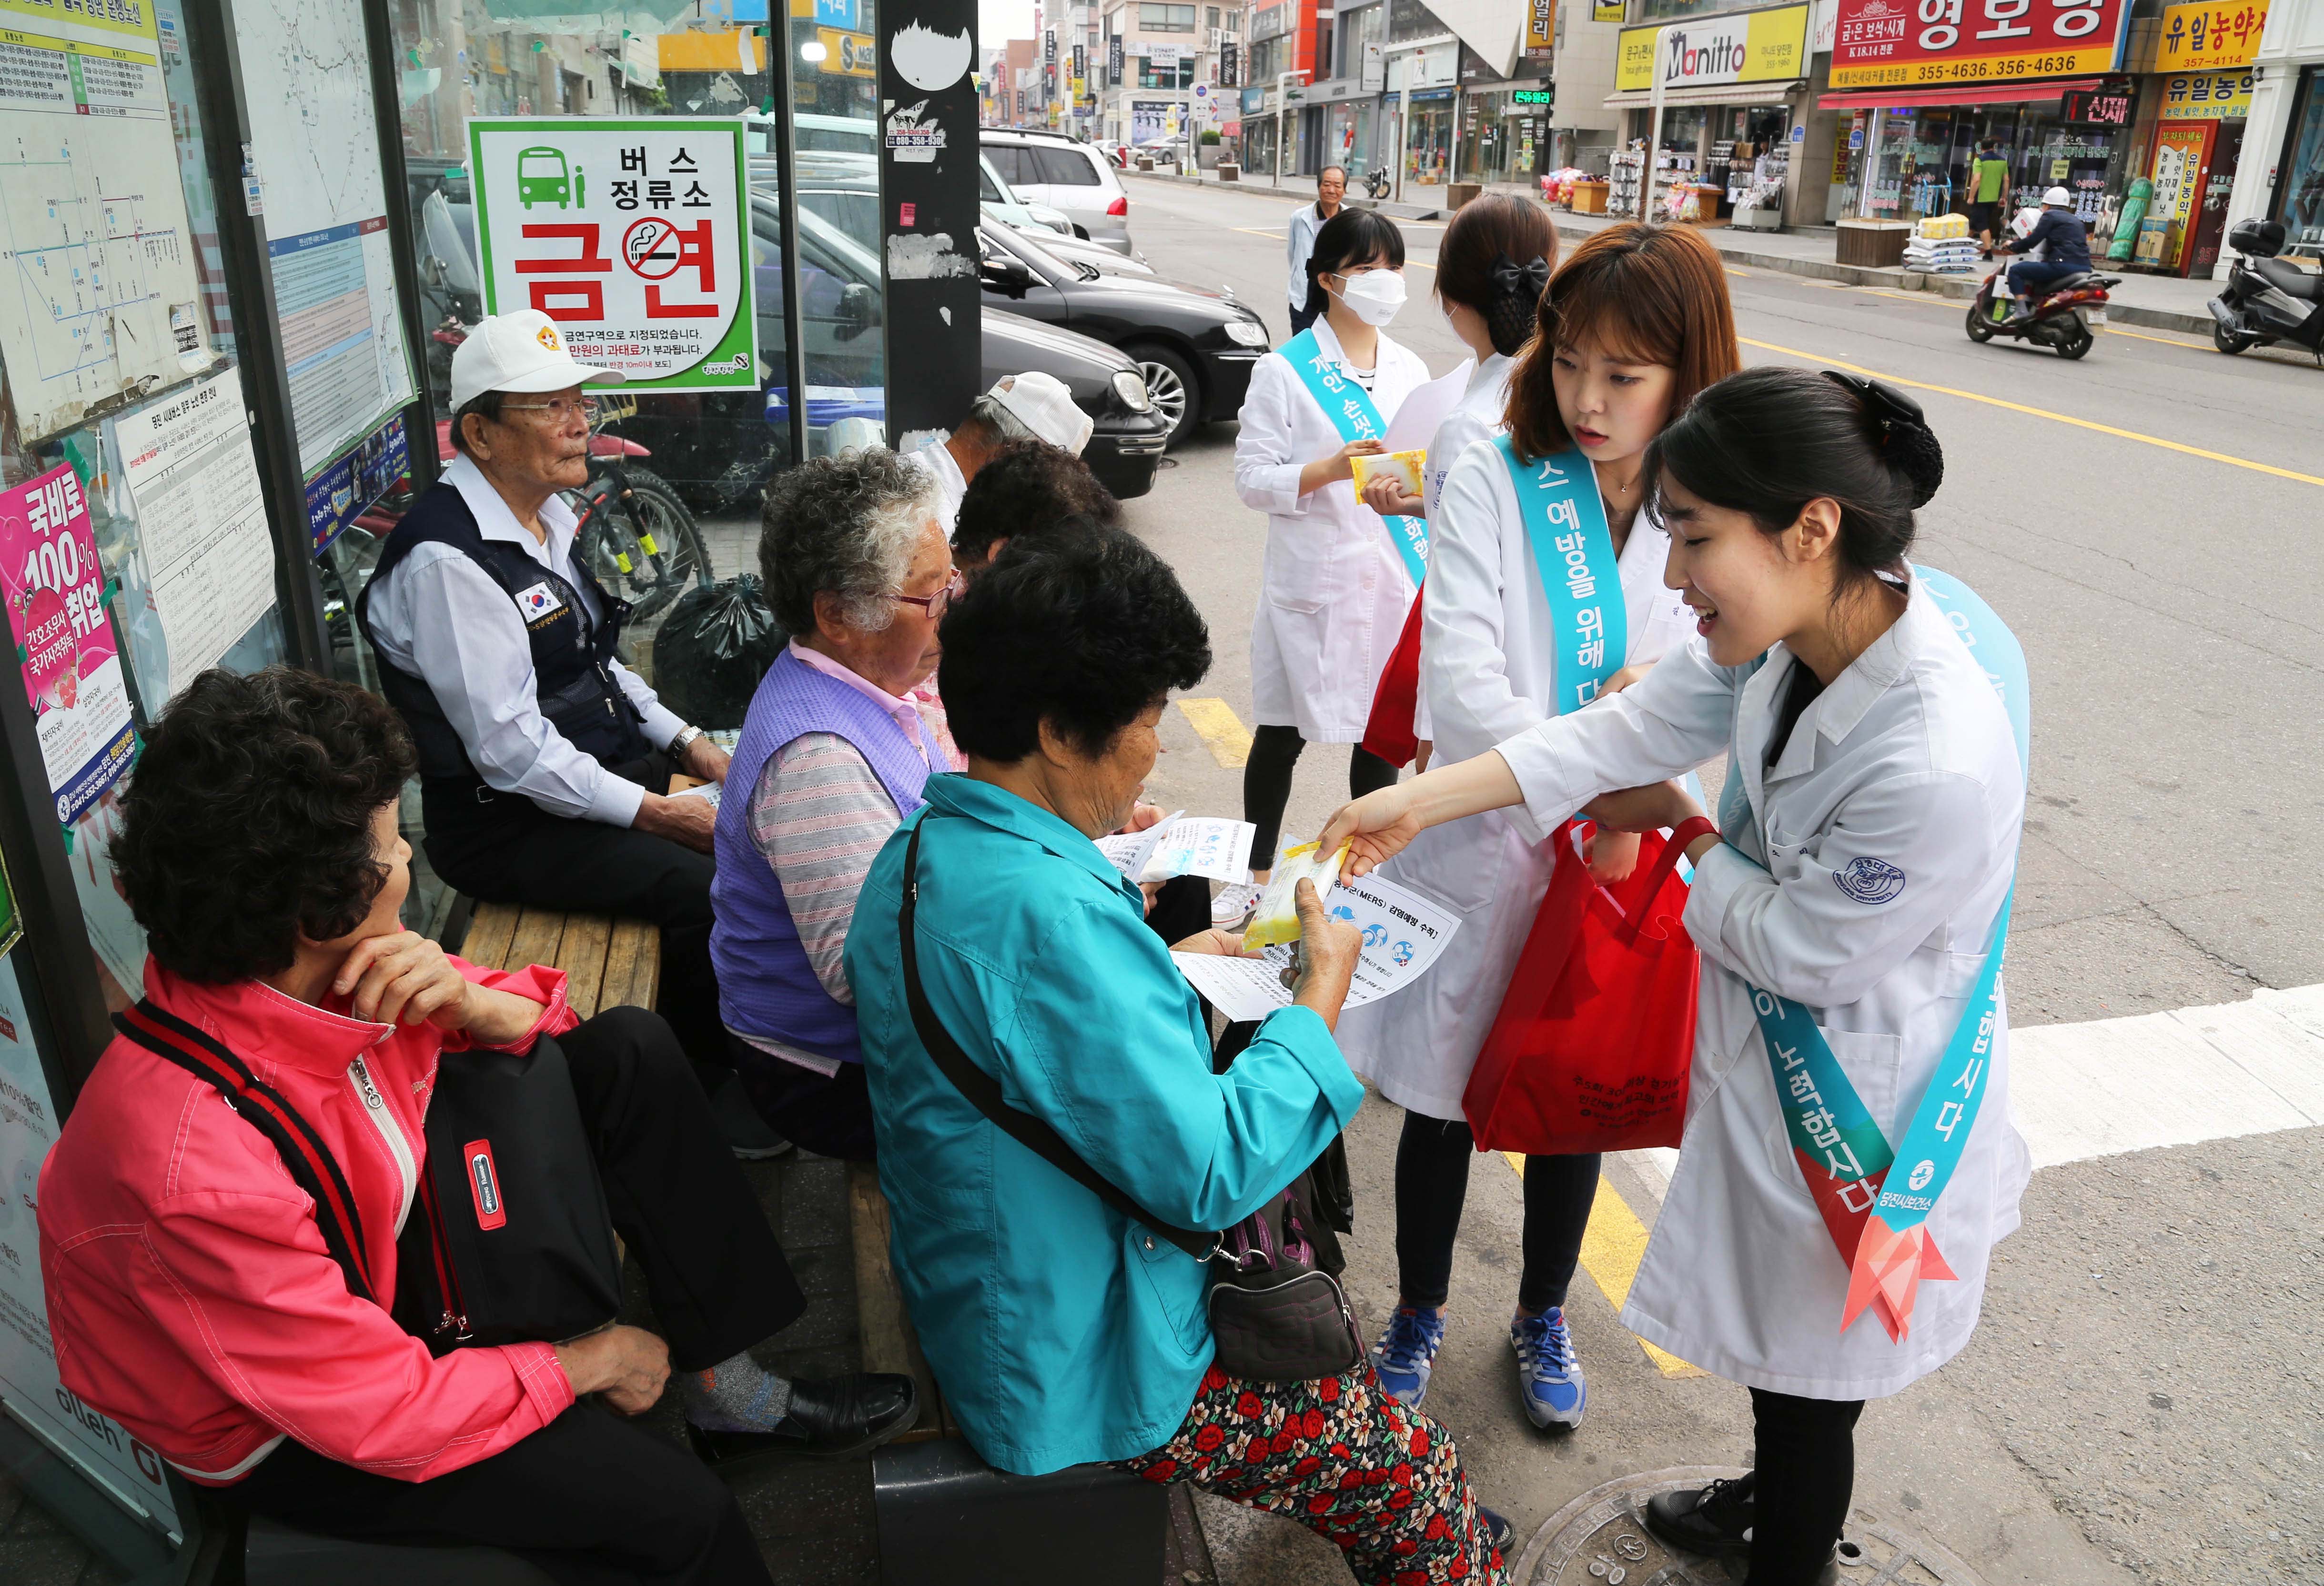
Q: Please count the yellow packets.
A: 2